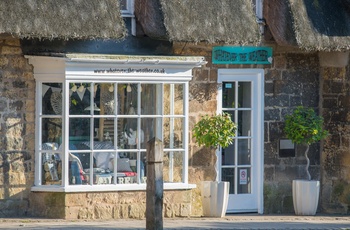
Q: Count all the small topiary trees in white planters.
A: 2